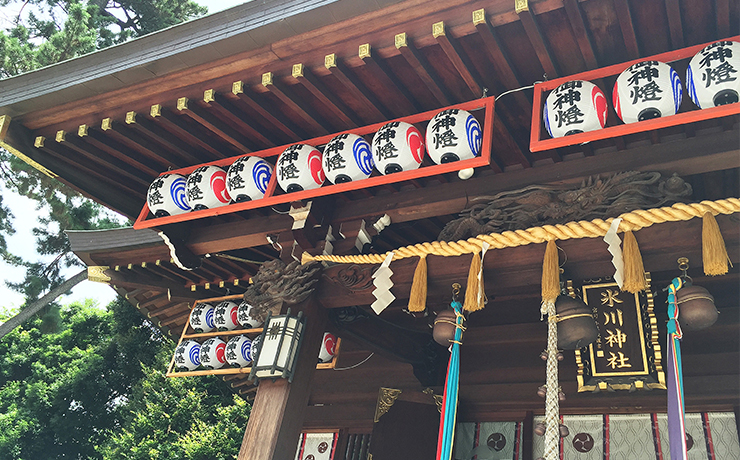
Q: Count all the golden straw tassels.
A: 5